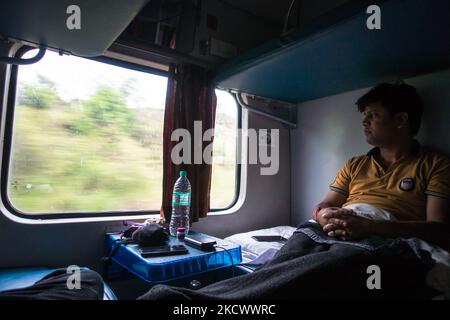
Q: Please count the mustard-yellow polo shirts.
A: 1